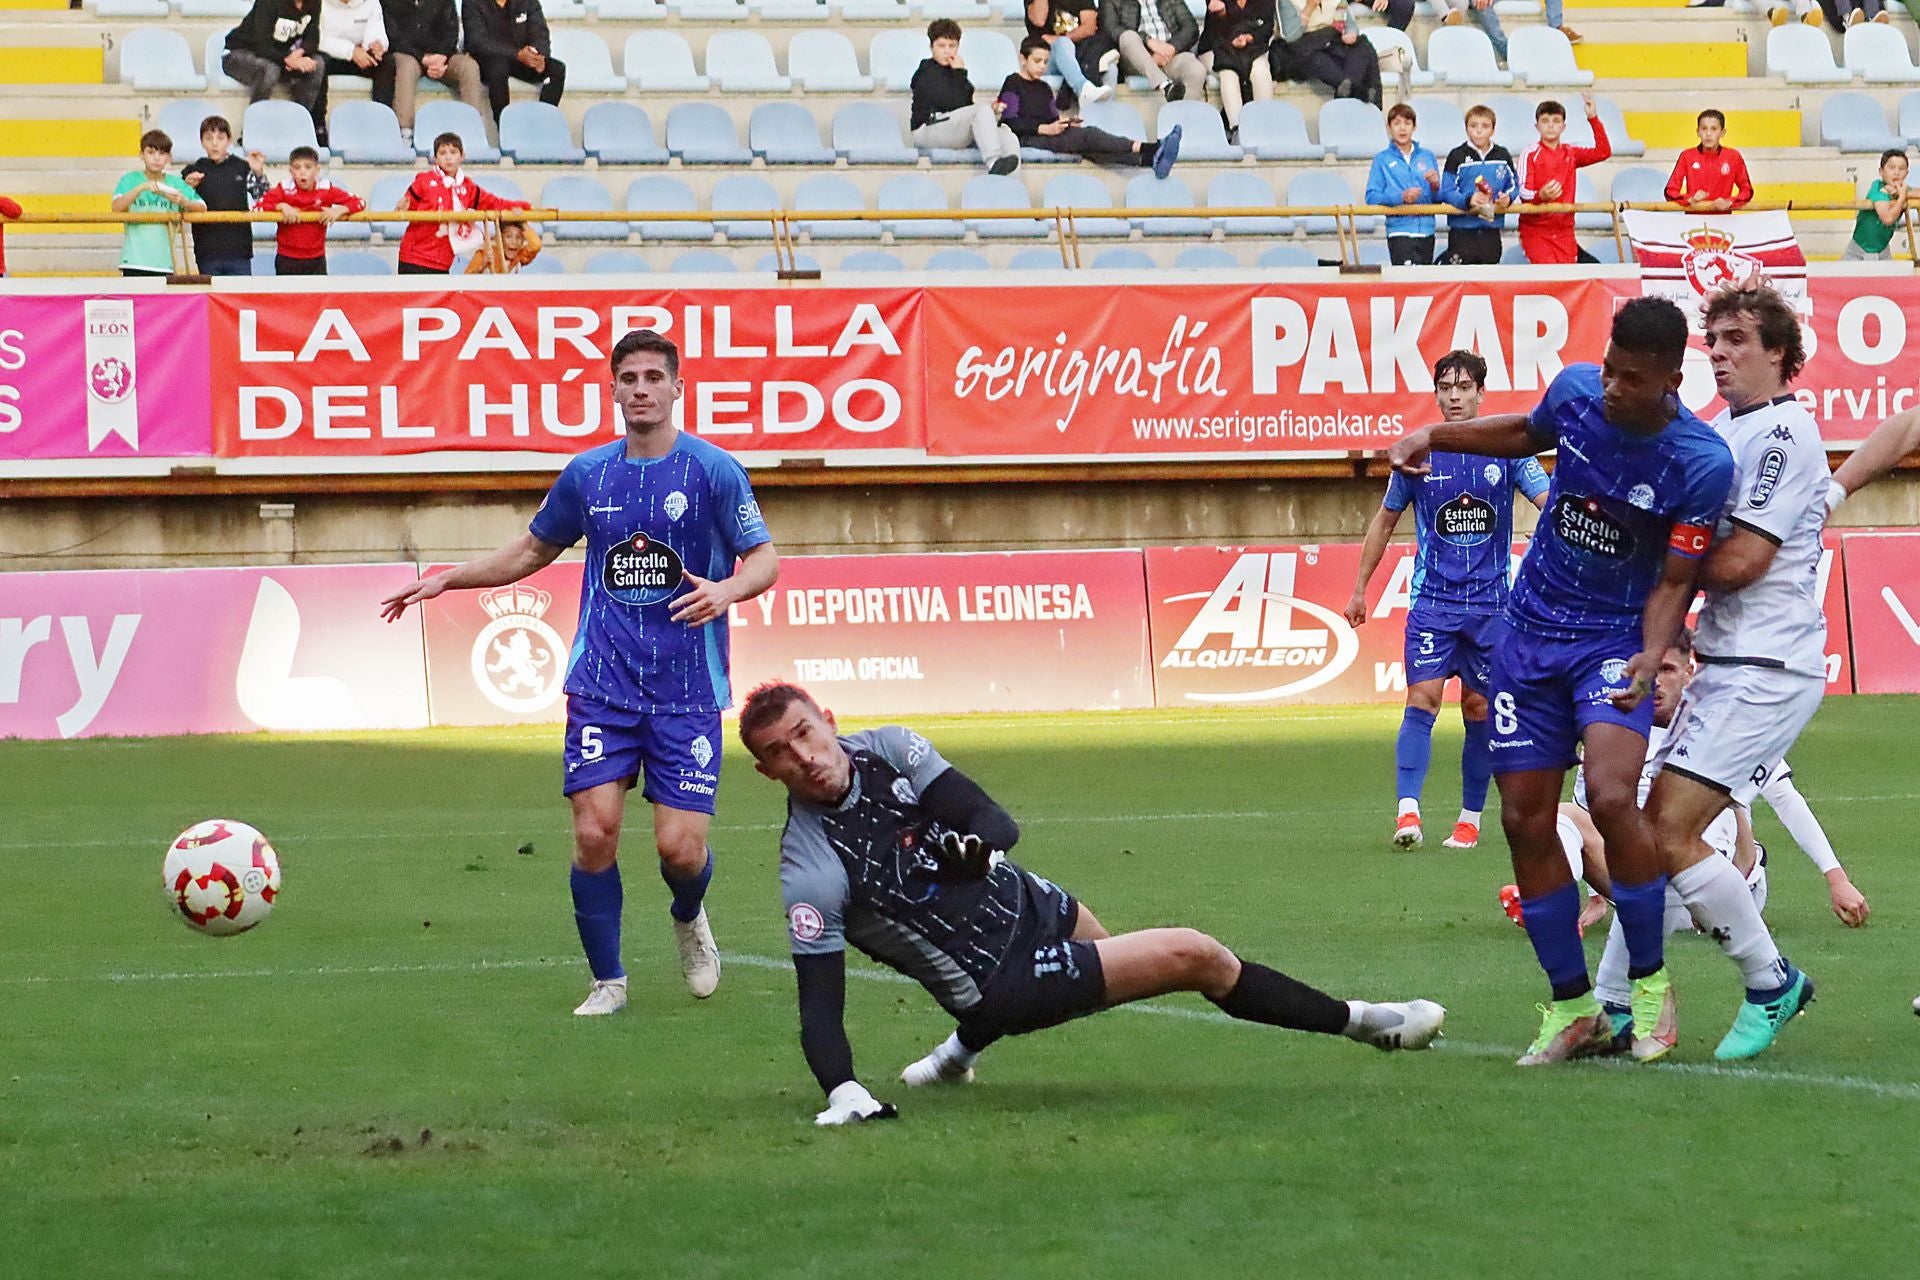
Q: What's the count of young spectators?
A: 12